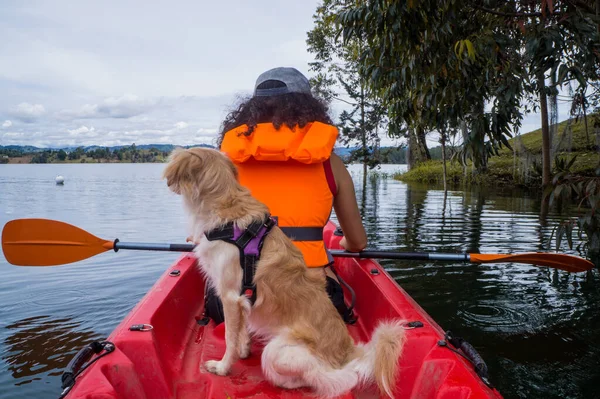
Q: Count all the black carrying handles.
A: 2